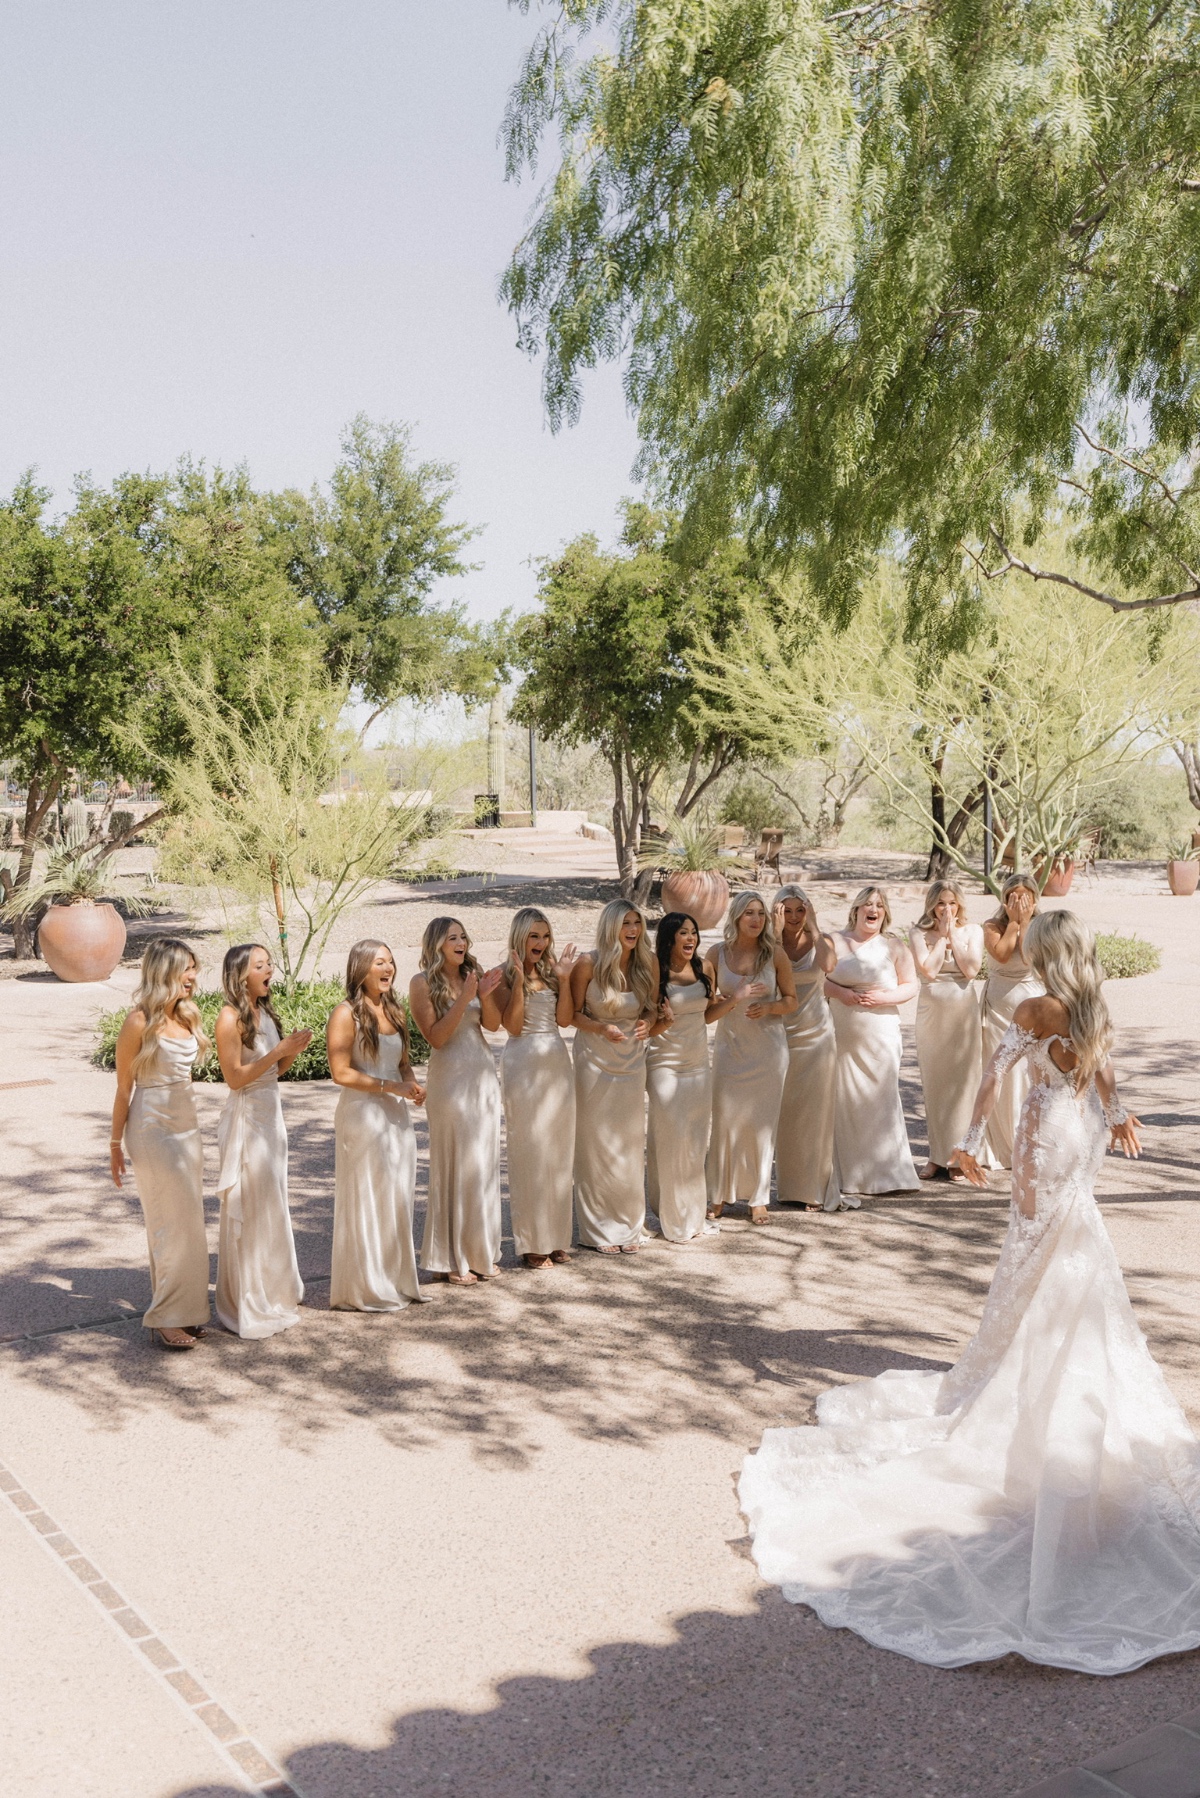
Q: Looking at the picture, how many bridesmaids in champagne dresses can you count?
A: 12